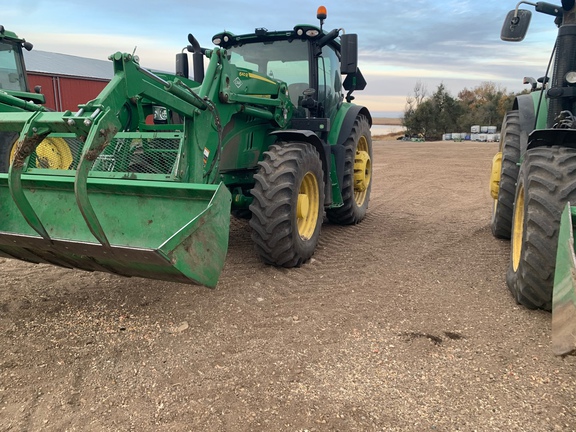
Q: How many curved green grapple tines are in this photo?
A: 2